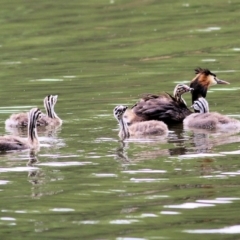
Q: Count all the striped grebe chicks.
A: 5